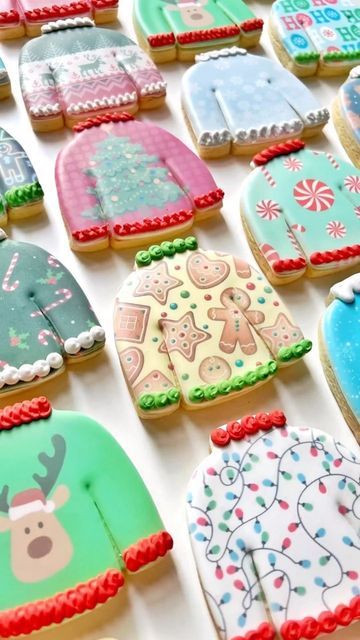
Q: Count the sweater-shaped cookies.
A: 15